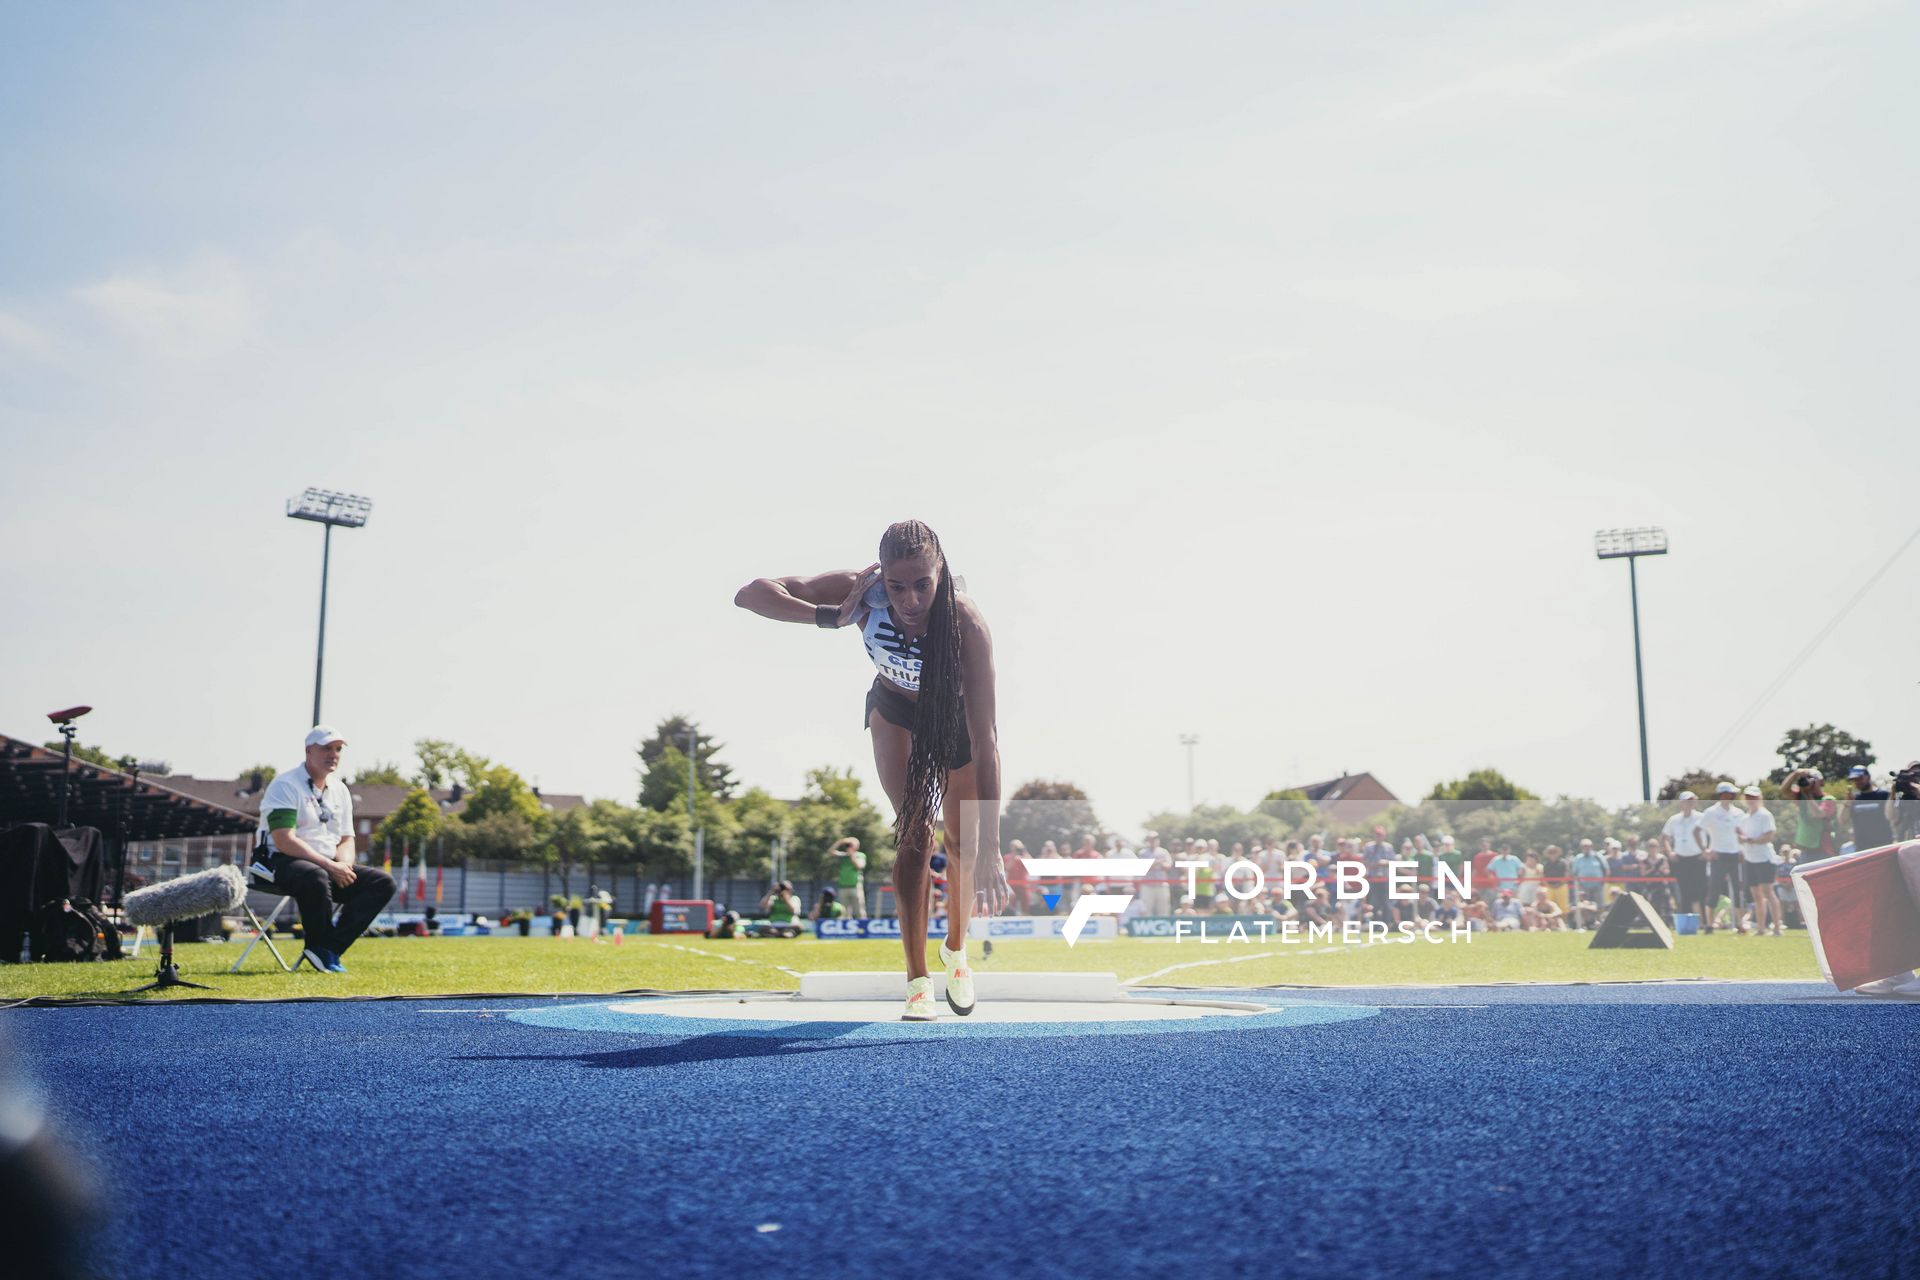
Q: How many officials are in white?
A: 4